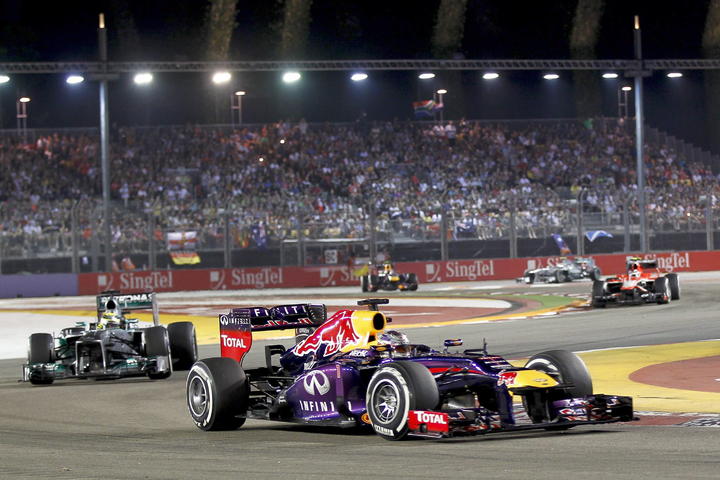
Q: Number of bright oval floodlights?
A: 11